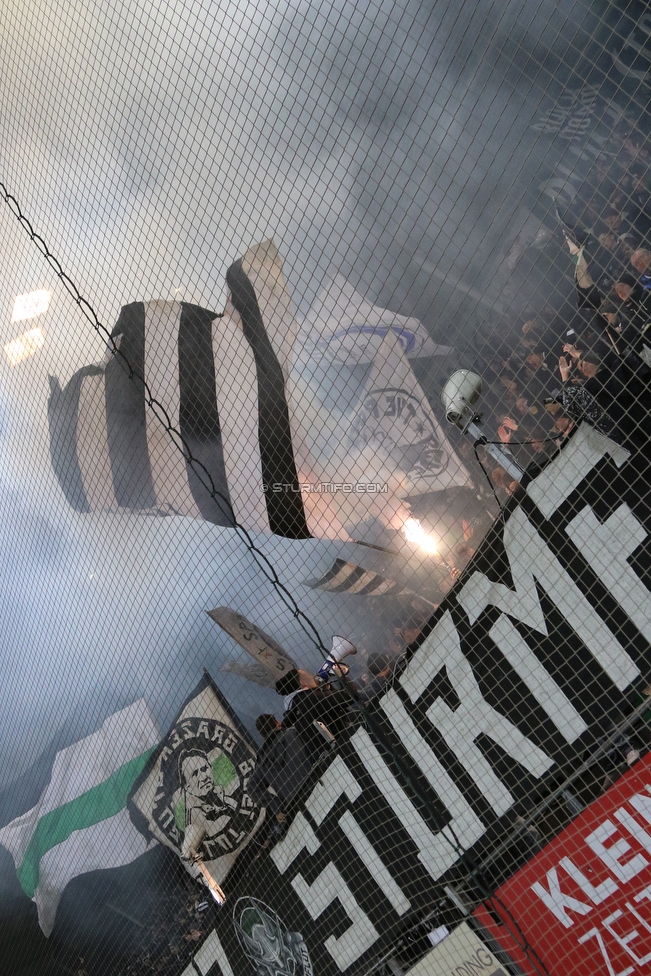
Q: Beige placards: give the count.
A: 1